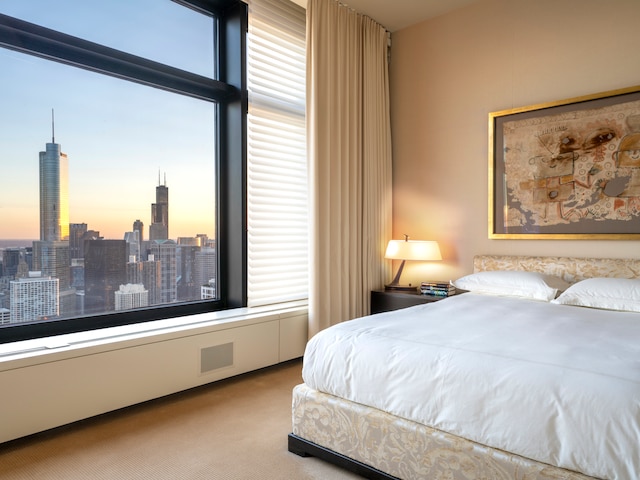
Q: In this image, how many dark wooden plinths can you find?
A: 1